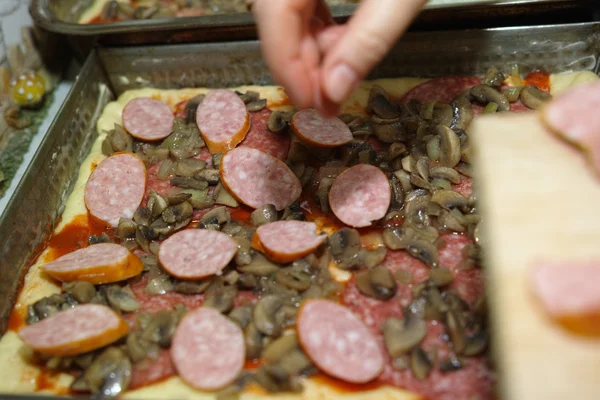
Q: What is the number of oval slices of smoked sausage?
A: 14